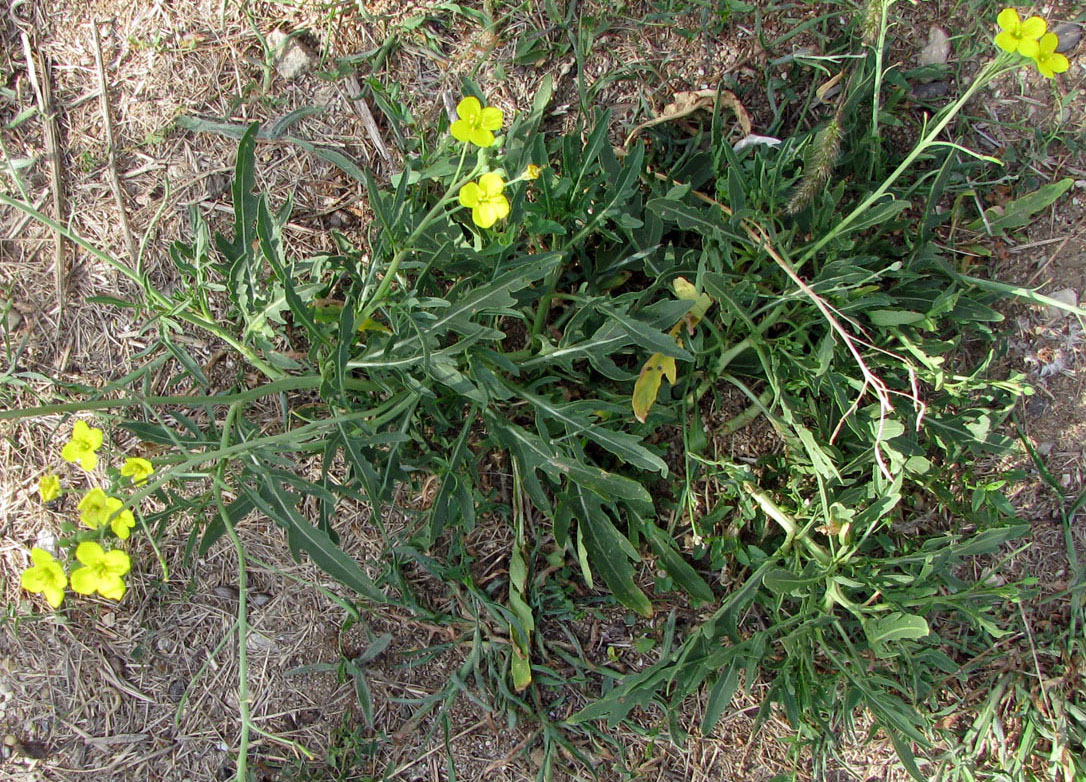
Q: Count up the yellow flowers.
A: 11